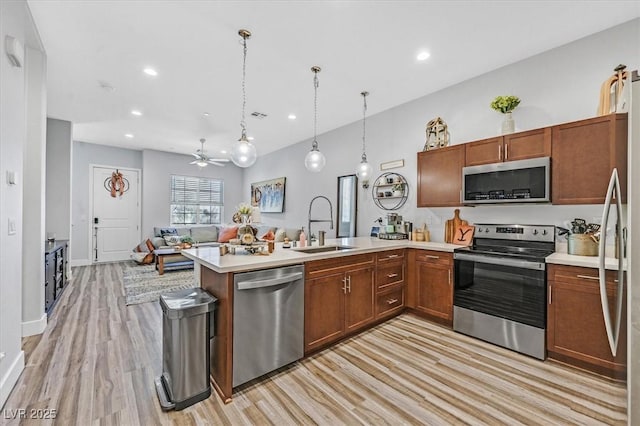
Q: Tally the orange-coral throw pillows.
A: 2